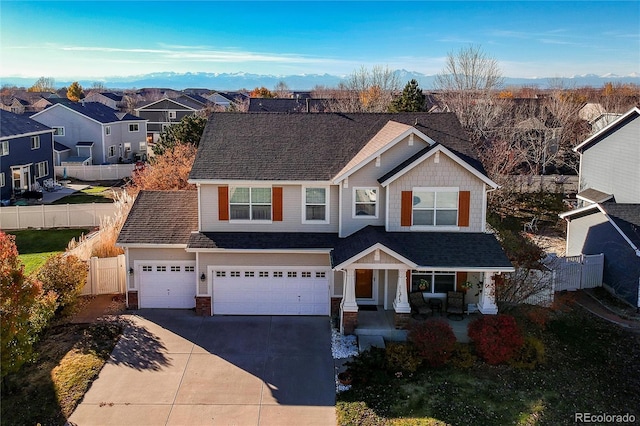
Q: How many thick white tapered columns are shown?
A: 3